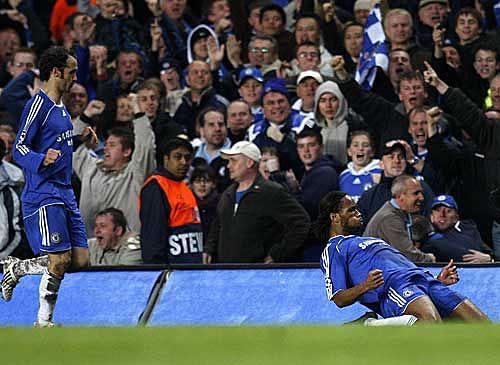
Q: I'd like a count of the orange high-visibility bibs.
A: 1